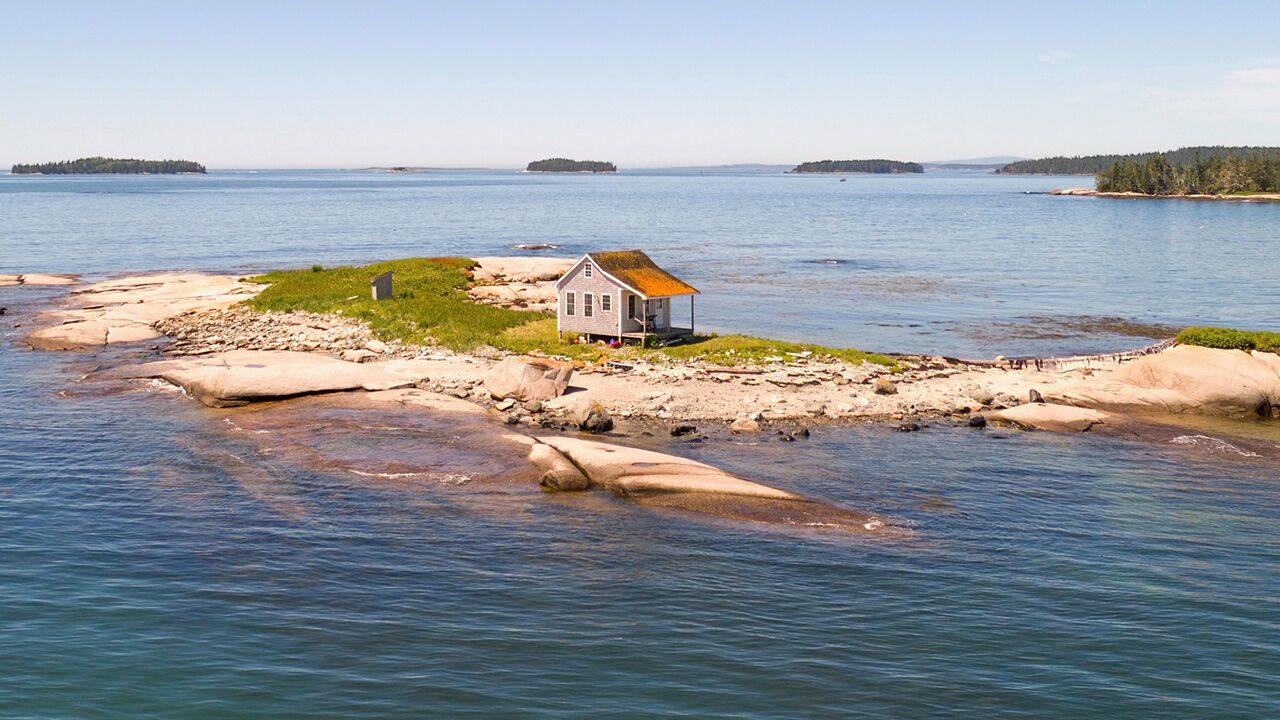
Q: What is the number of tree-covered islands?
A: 5